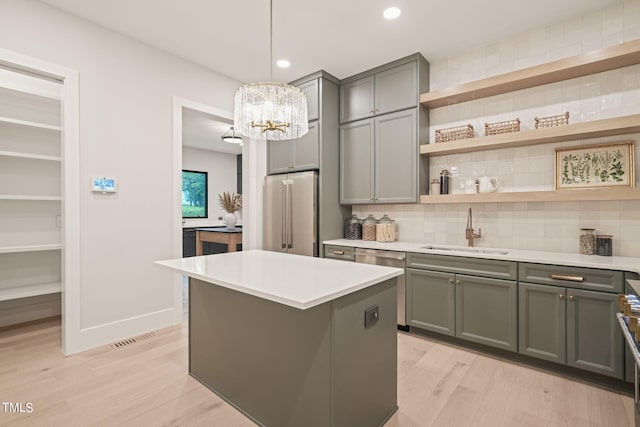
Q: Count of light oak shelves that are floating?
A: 3